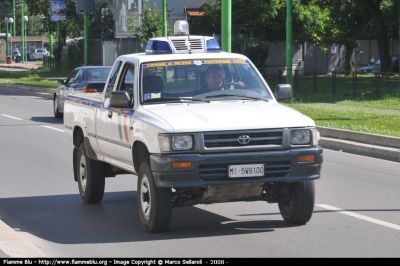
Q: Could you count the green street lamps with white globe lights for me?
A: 2